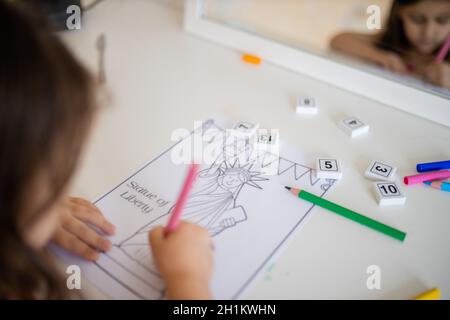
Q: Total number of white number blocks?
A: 7